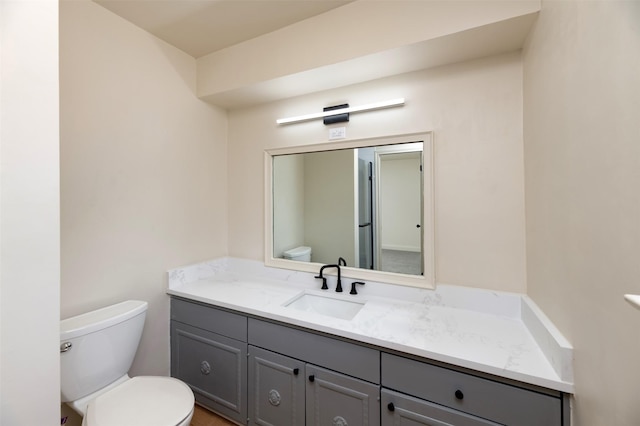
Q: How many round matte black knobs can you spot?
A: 4